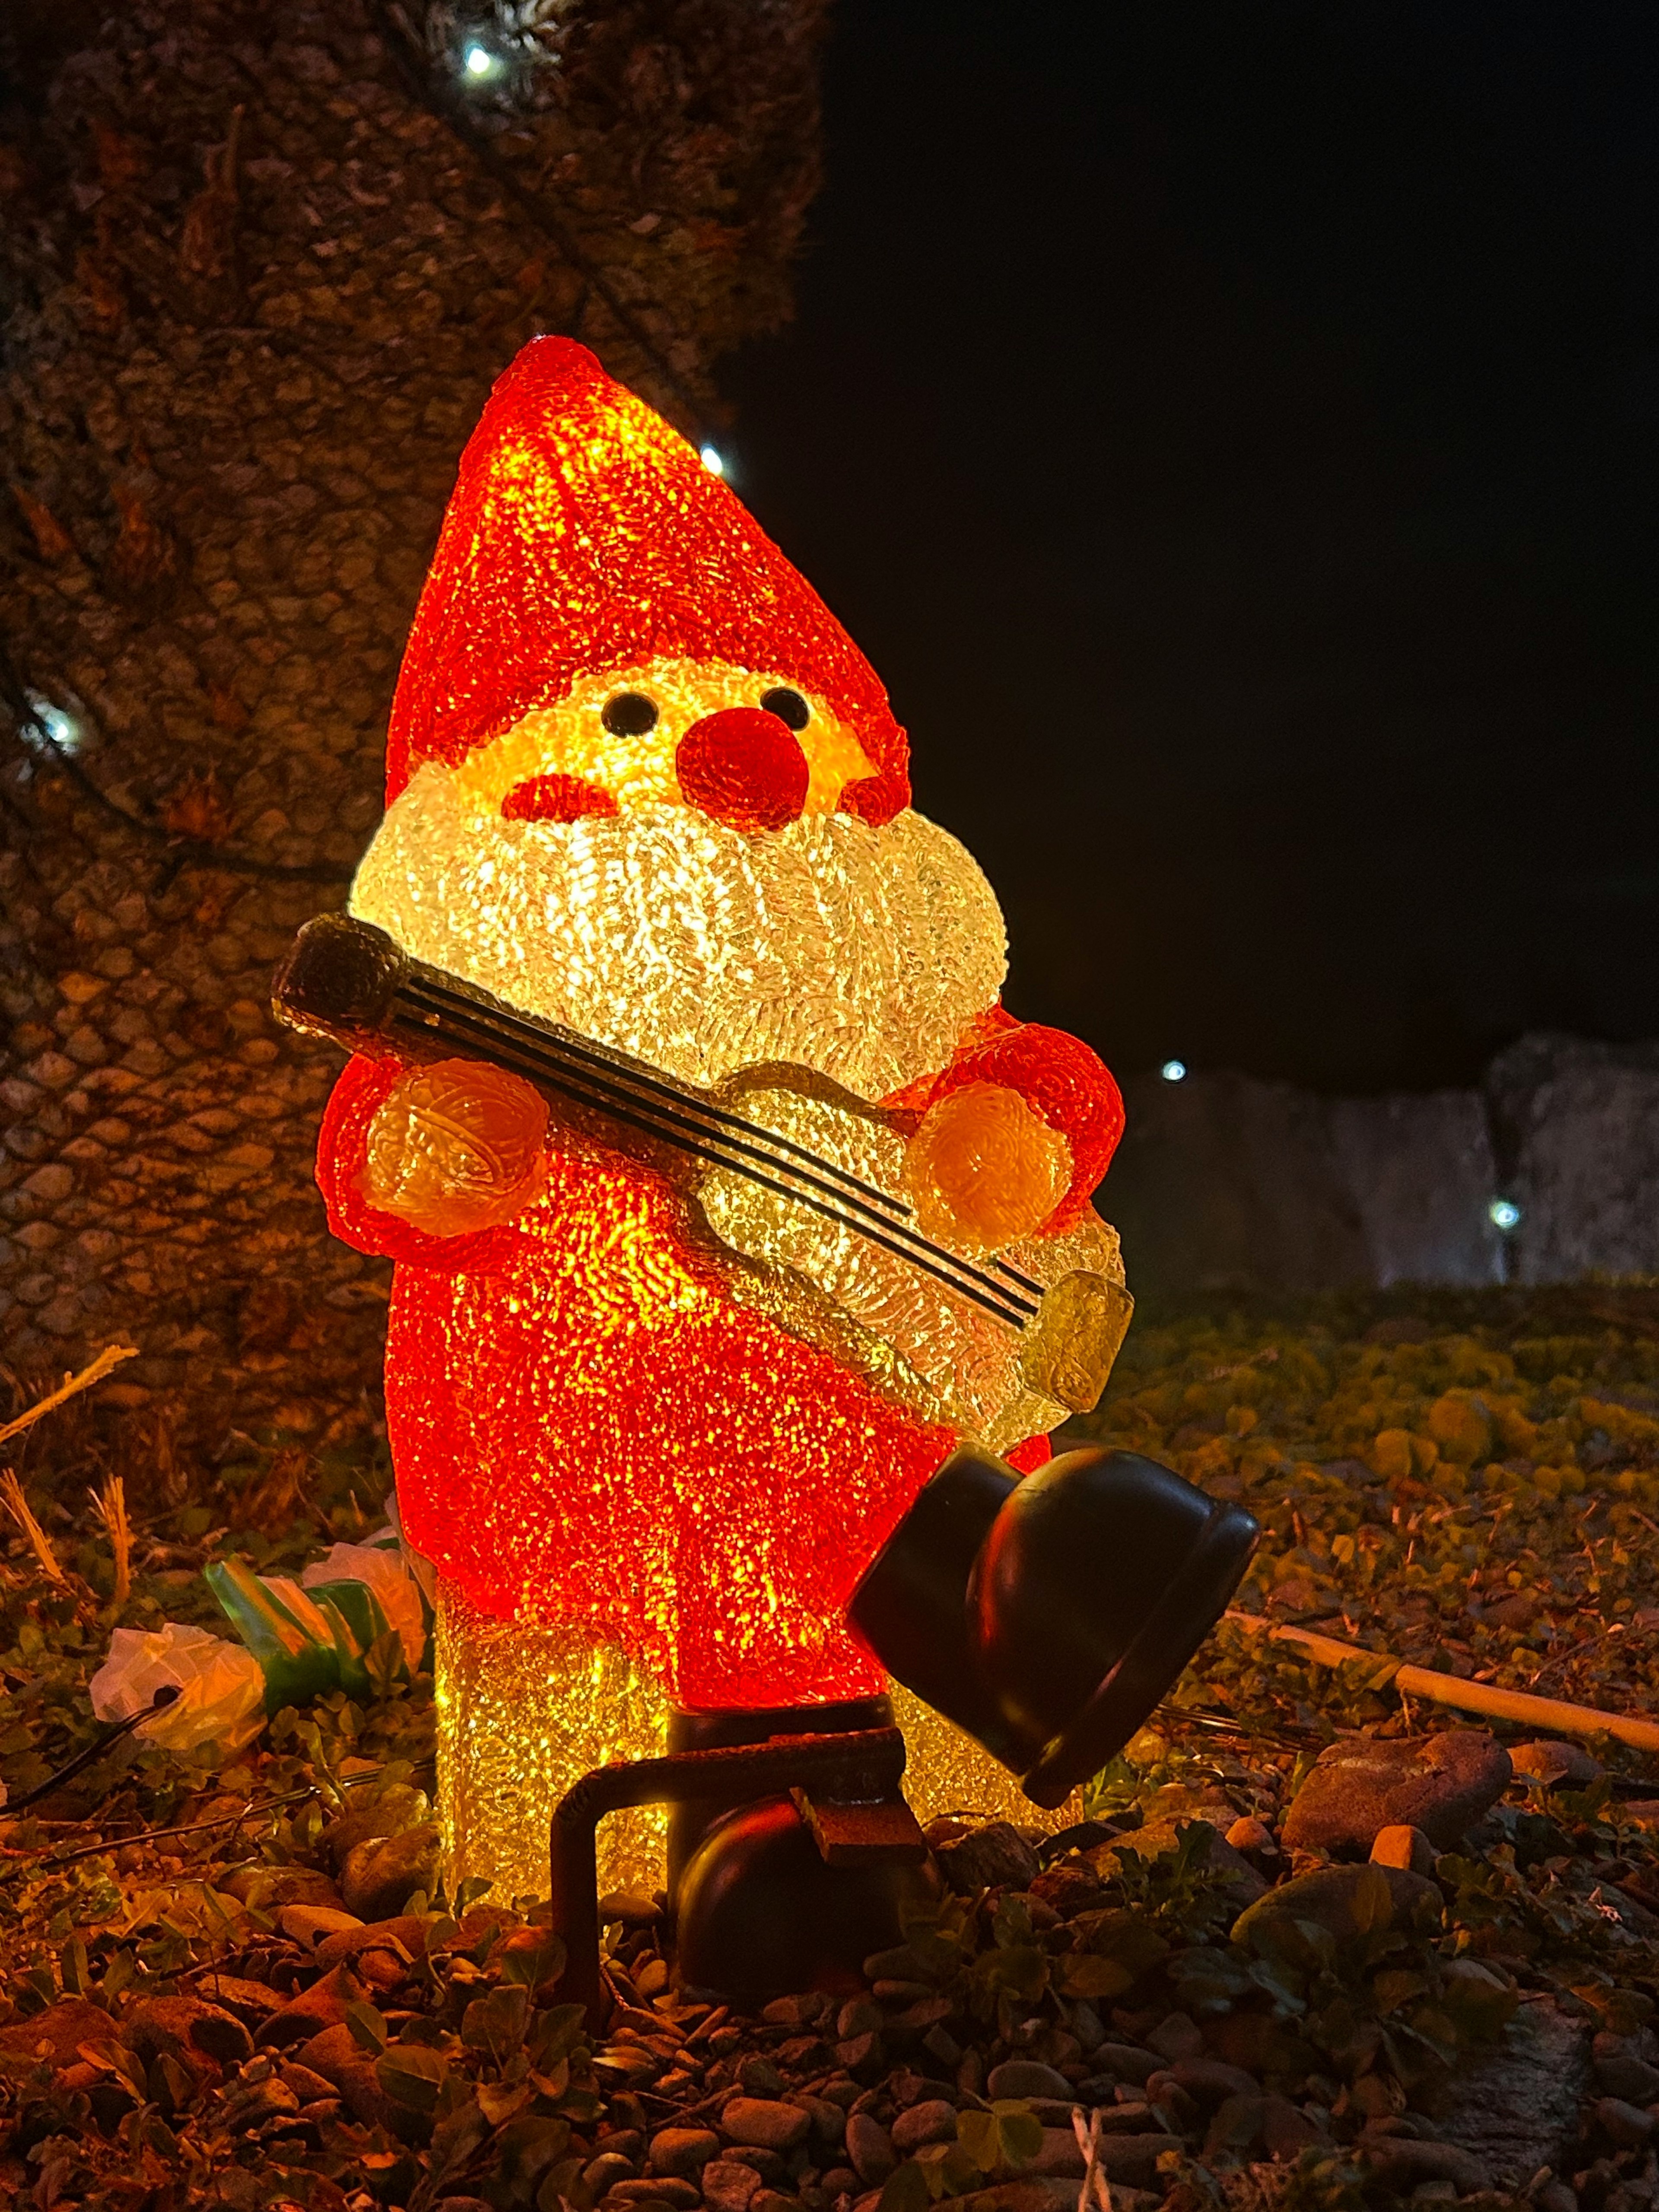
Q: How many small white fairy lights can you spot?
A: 5